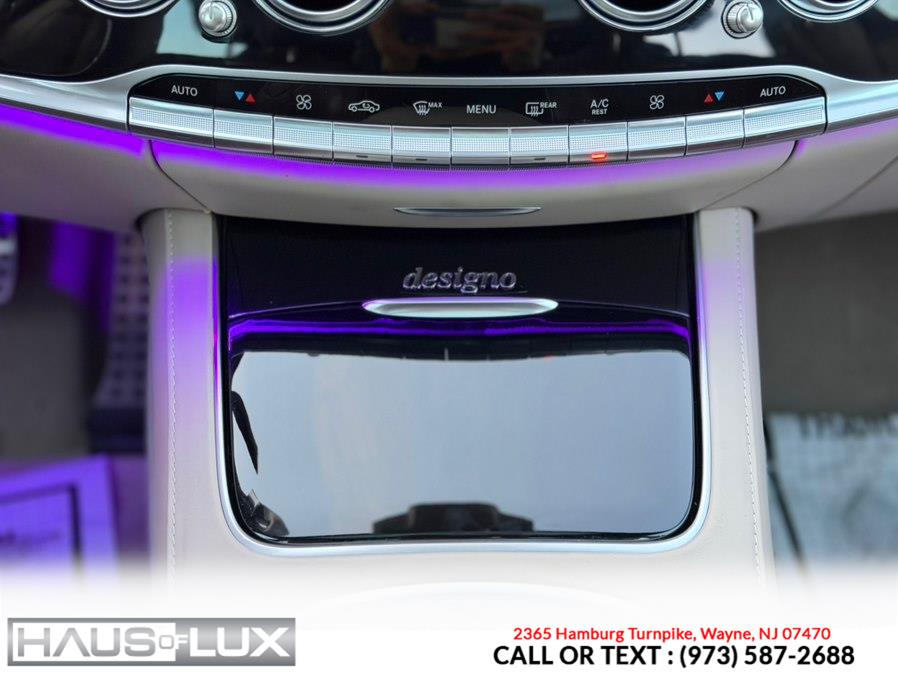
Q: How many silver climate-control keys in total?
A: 11